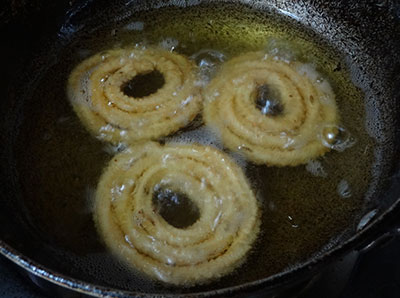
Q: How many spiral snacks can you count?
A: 3